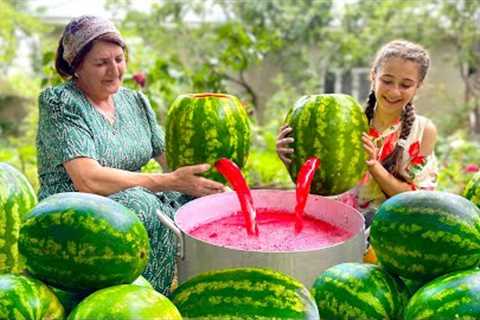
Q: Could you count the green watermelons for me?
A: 11